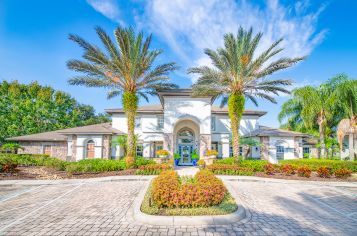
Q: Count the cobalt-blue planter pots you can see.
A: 2